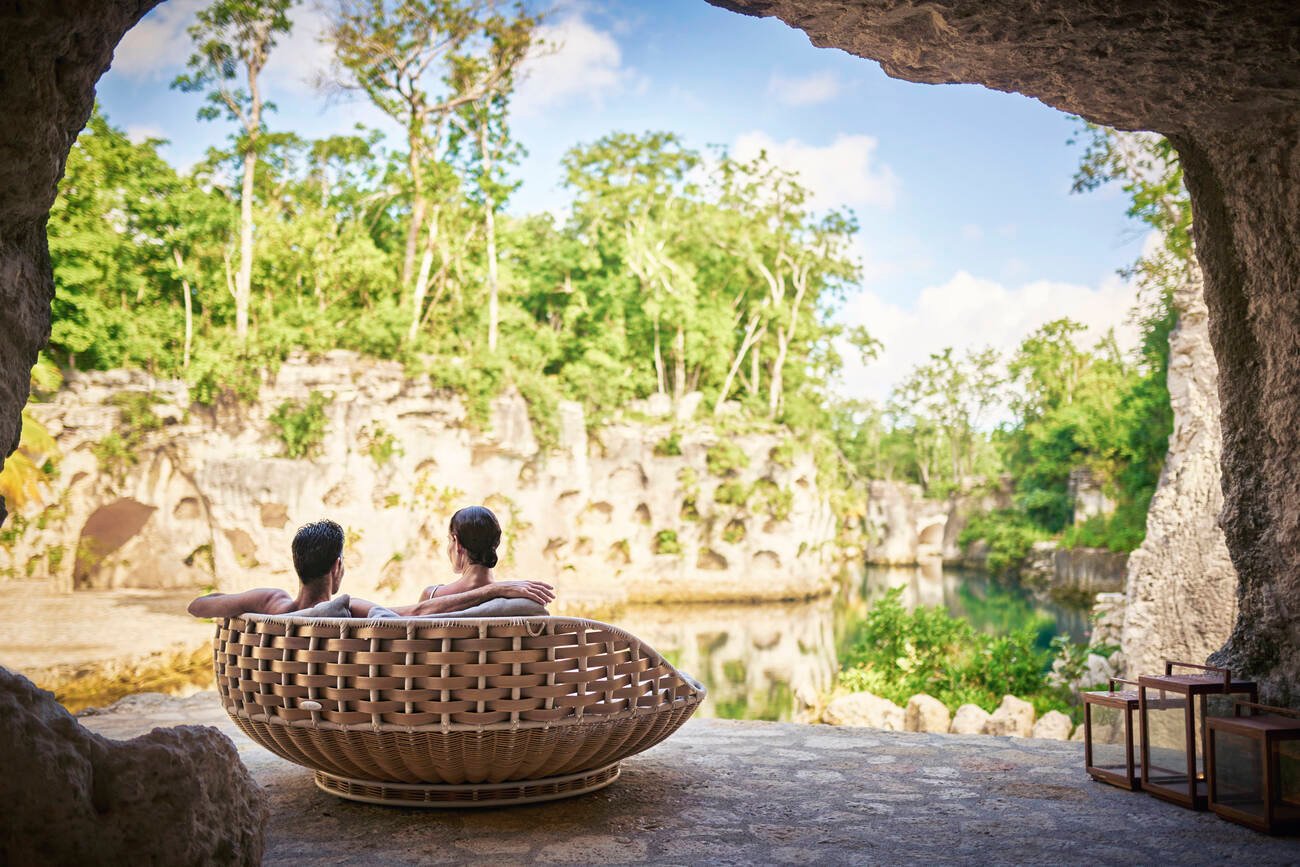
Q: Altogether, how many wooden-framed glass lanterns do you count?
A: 3